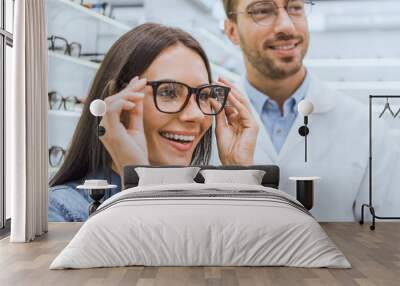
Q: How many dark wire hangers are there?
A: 2